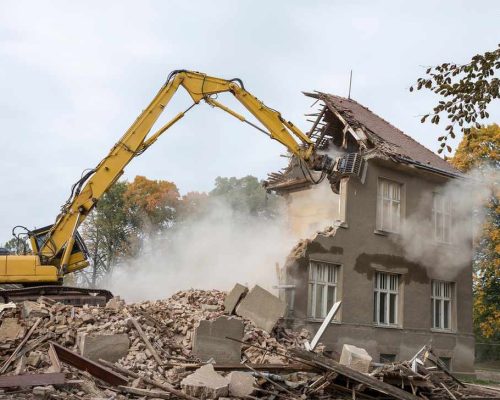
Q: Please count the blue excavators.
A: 0